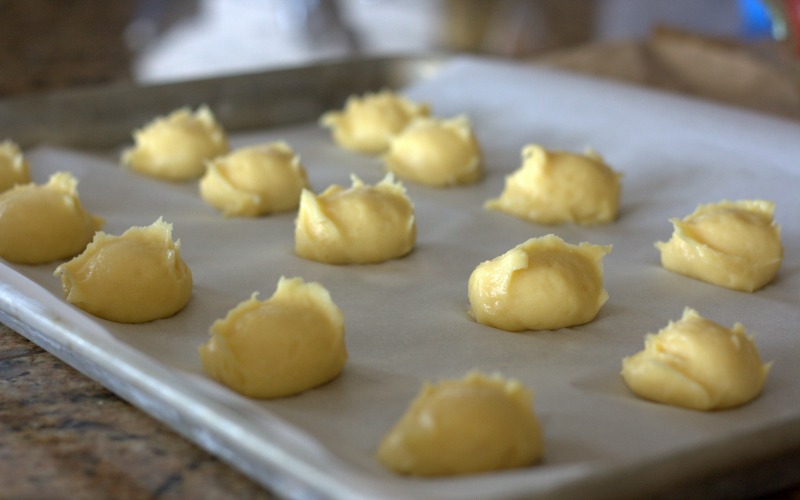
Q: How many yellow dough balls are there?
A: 14